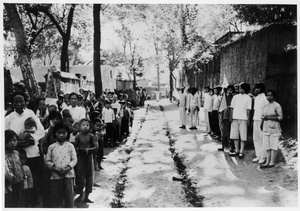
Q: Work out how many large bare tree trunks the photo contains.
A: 3